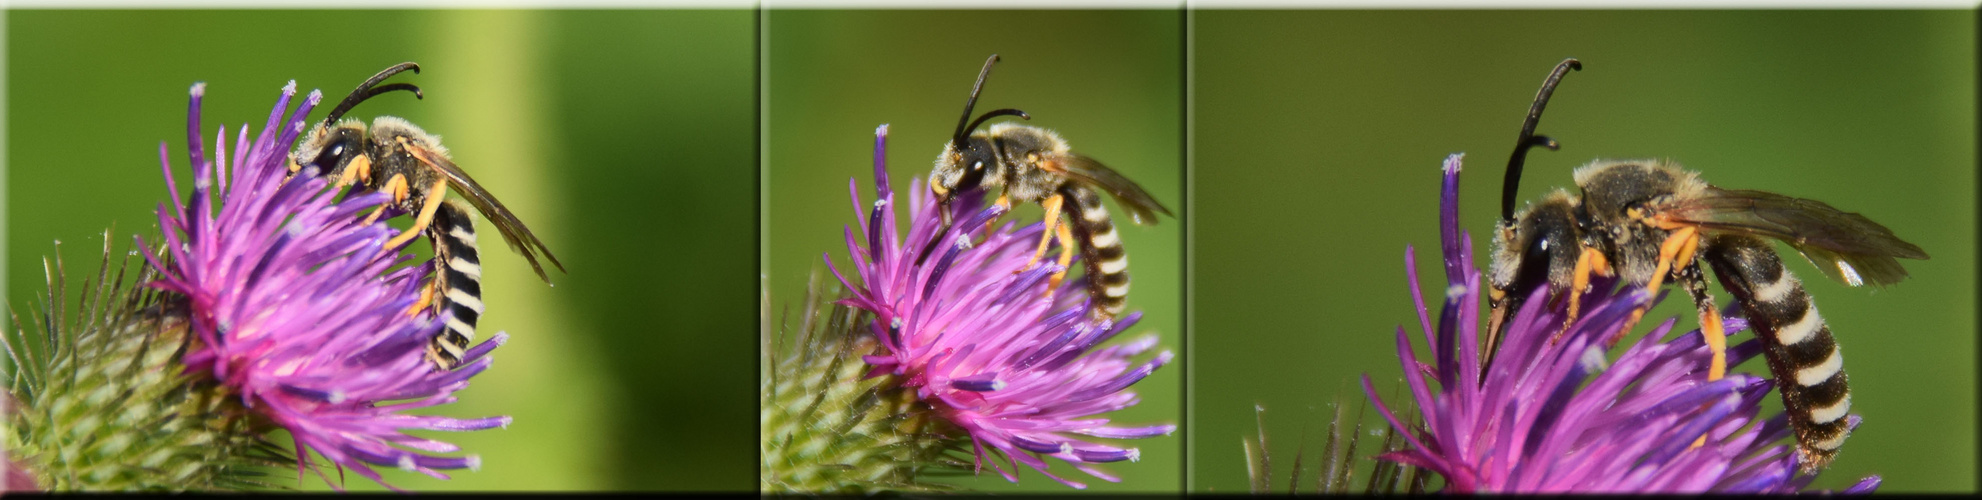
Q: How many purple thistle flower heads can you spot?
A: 3